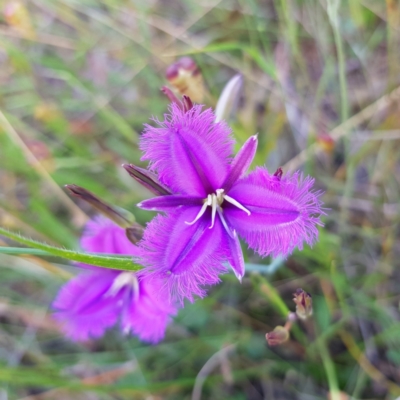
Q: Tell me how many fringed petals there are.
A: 6